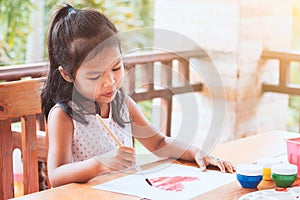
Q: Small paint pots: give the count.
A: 3